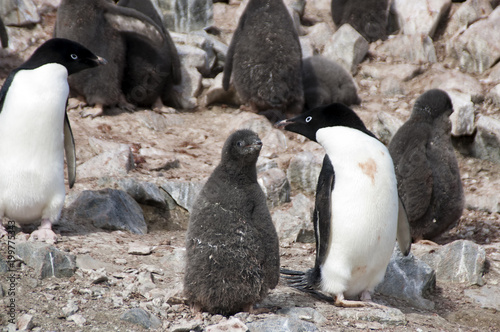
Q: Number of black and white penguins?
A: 2